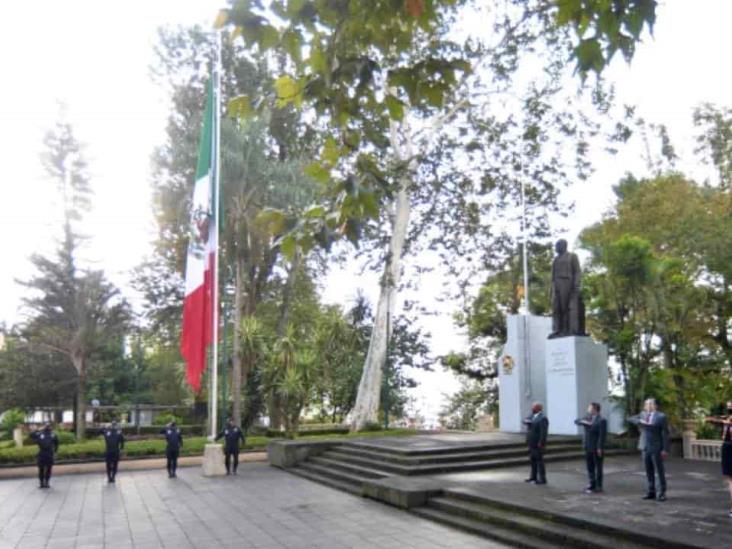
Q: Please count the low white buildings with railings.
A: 1